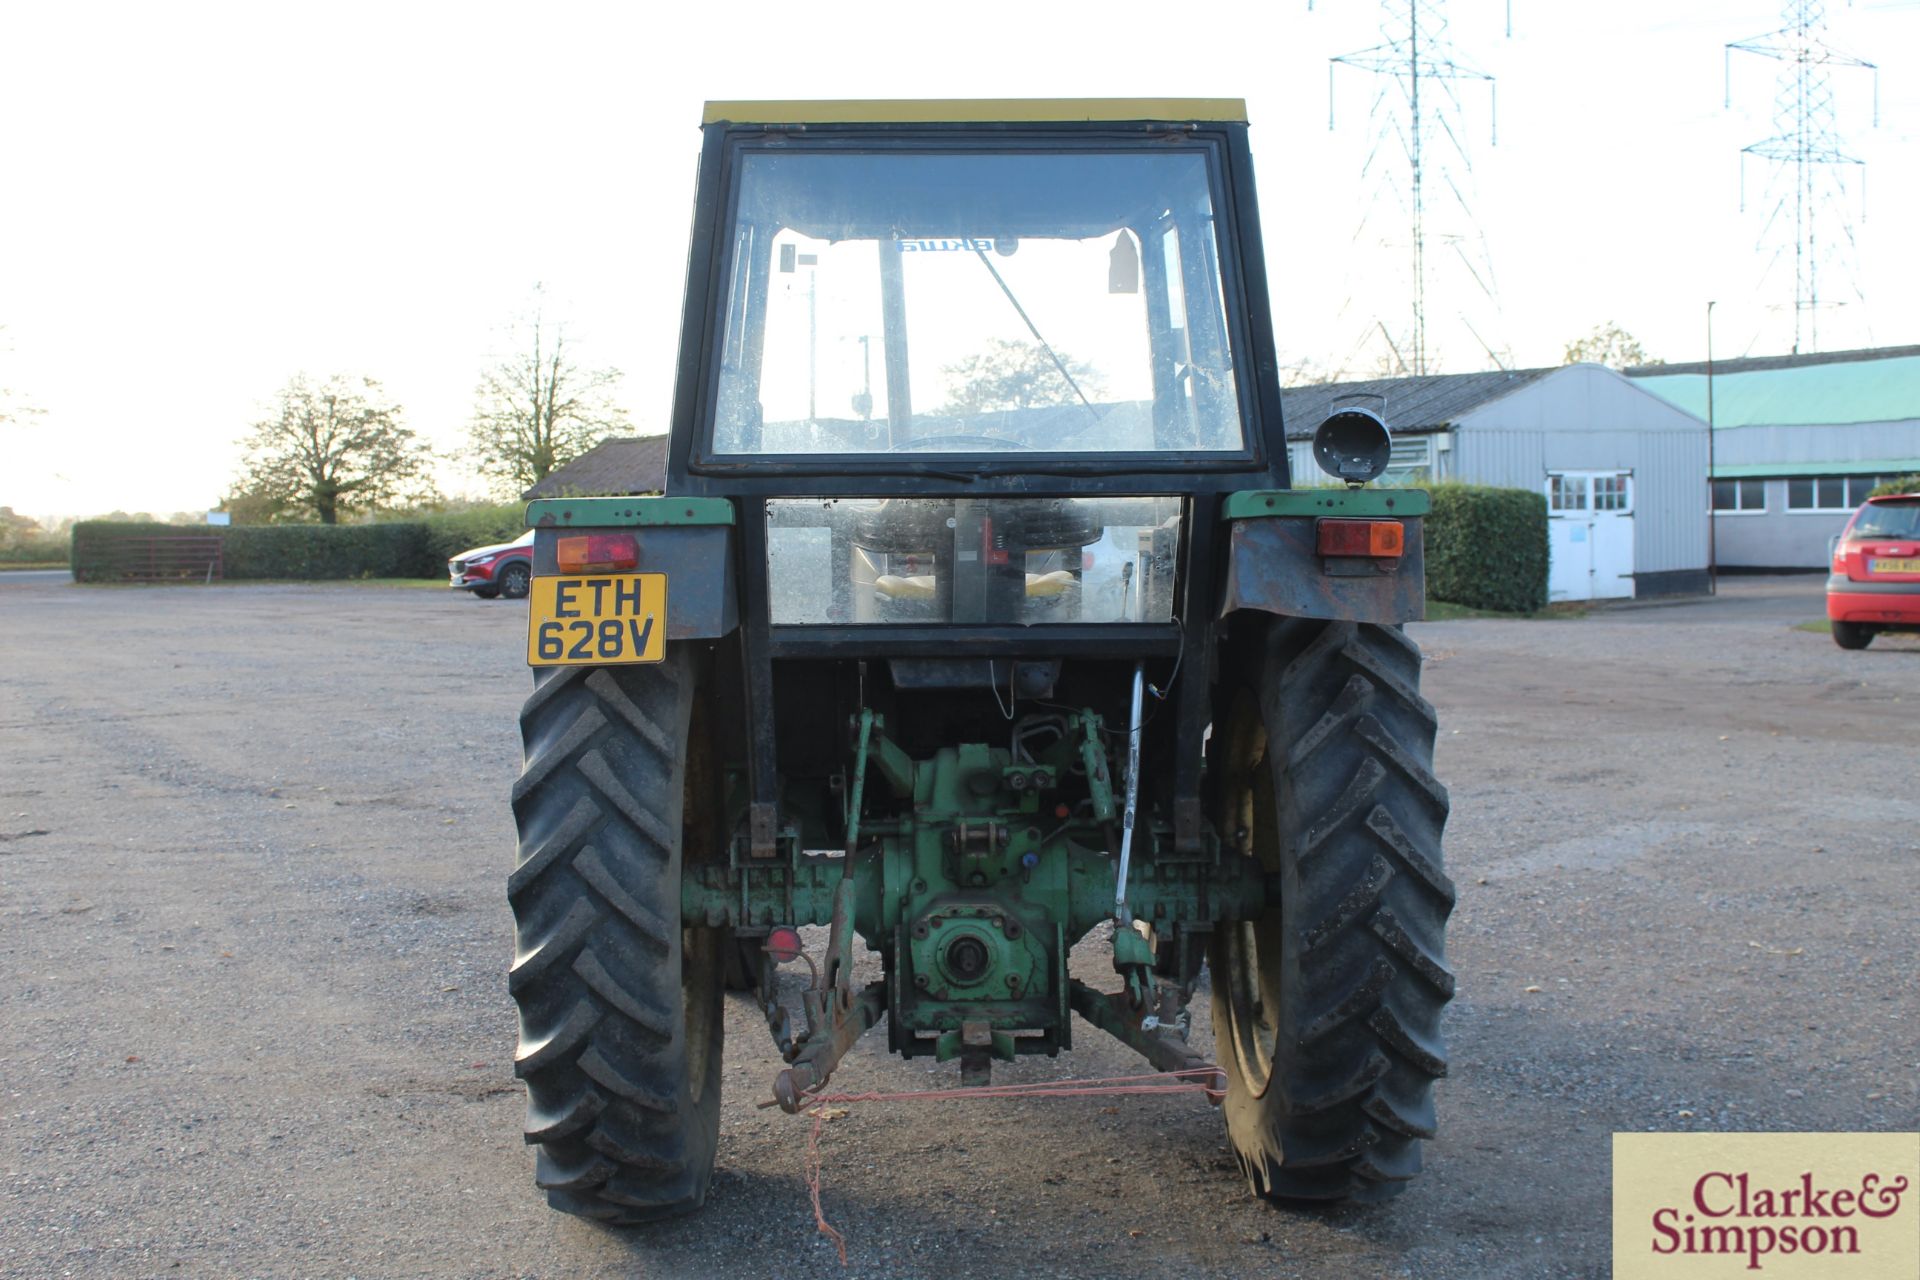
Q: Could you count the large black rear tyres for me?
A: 2